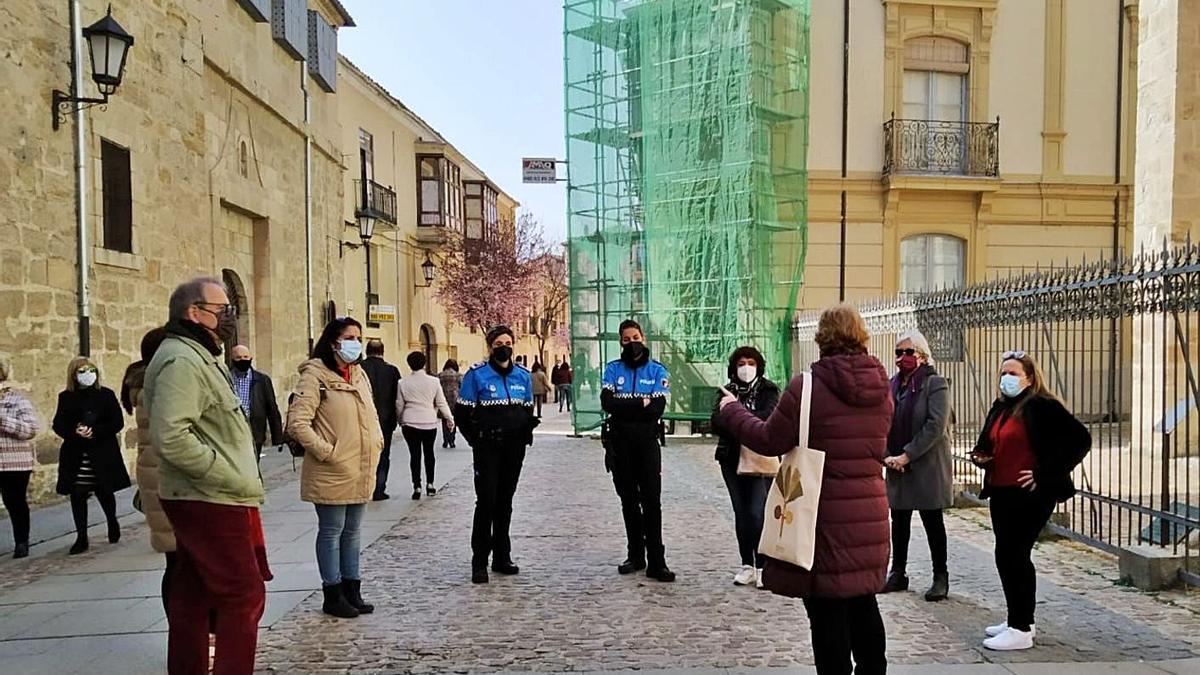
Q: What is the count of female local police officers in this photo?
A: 2